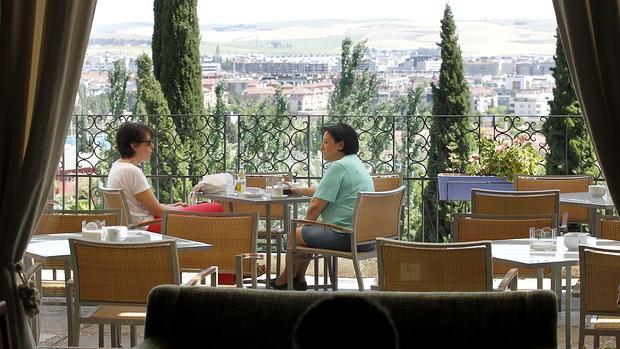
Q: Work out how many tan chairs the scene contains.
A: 13